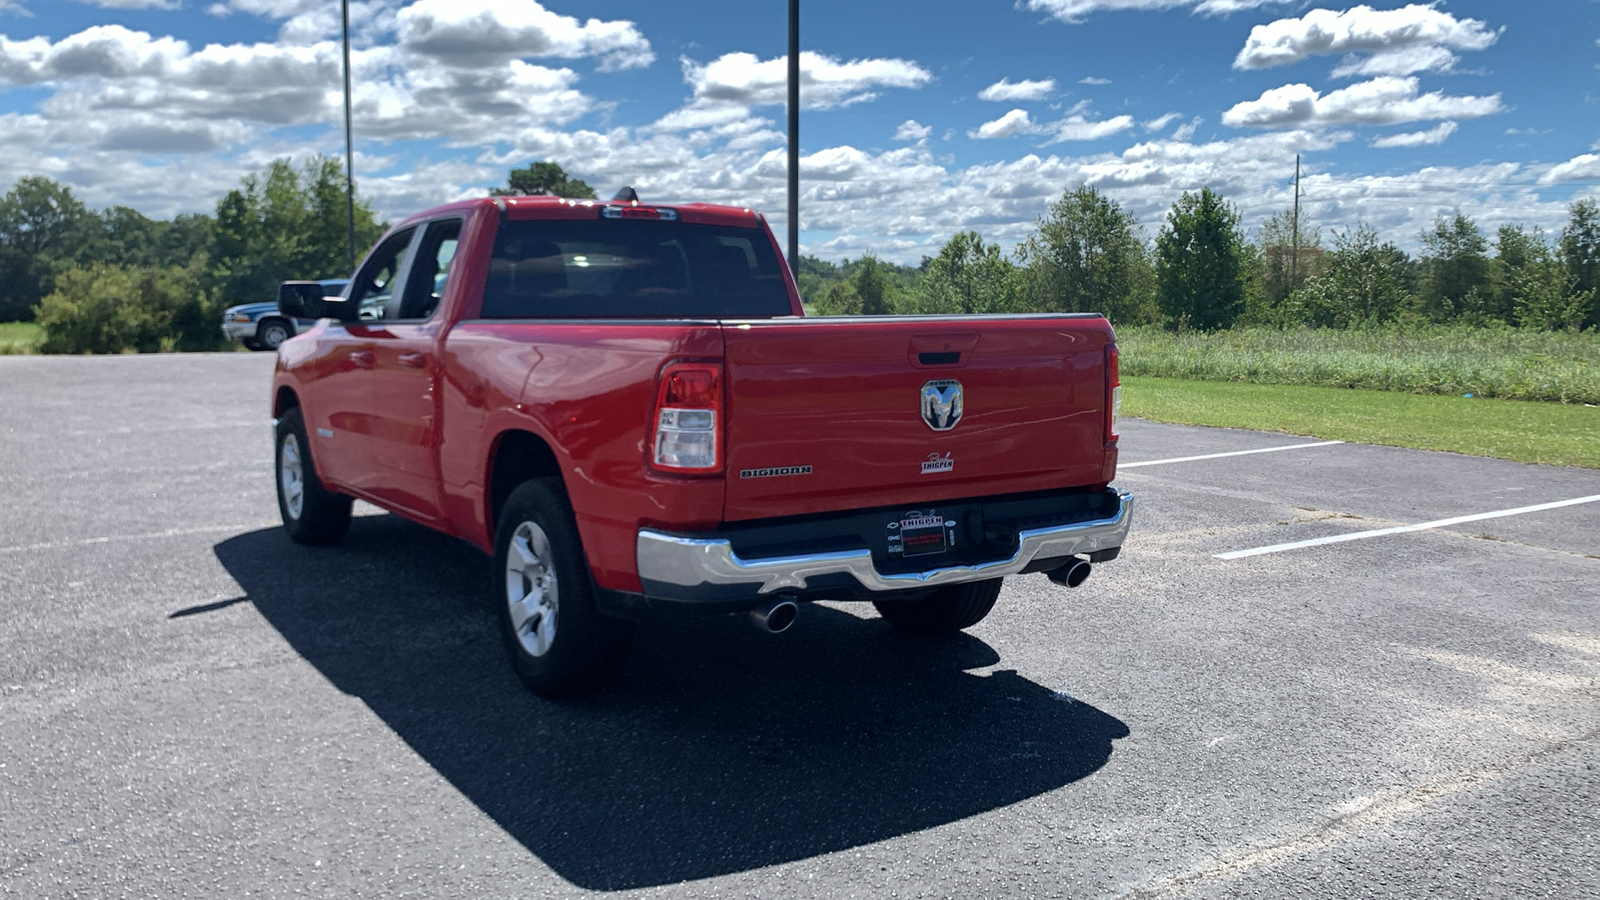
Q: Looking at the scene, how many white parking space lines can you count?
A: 2